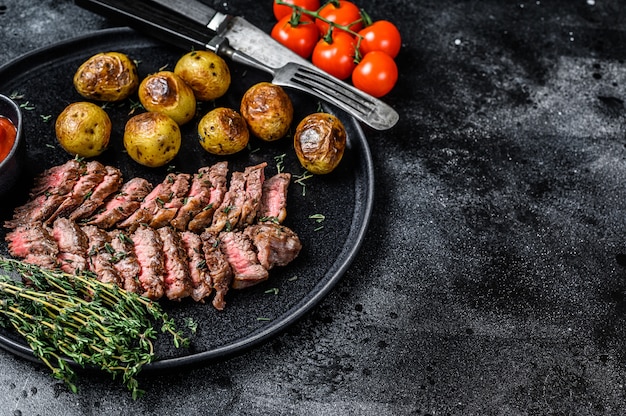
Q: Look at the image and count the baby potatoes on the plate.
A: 8